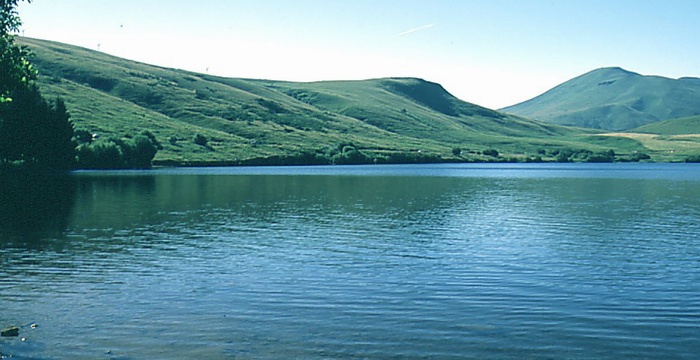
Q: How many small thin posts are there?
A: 3